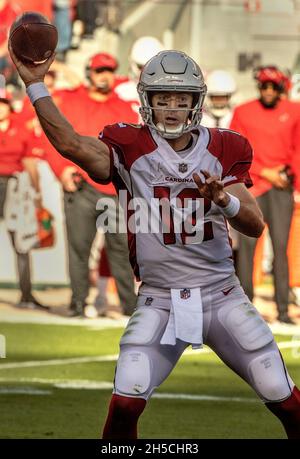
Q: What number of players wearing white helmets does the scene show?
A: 2